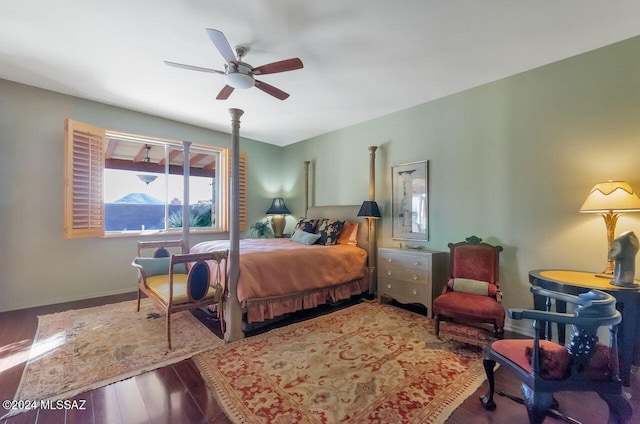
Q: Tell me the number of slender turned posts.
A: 4